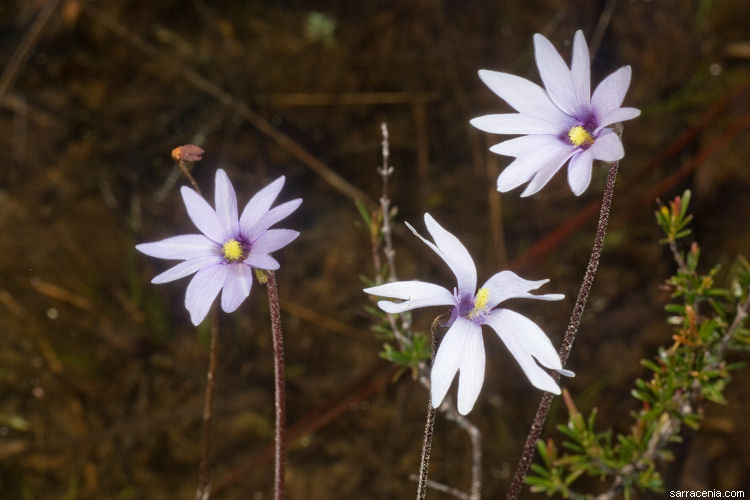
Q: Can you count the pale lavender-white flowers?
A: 3